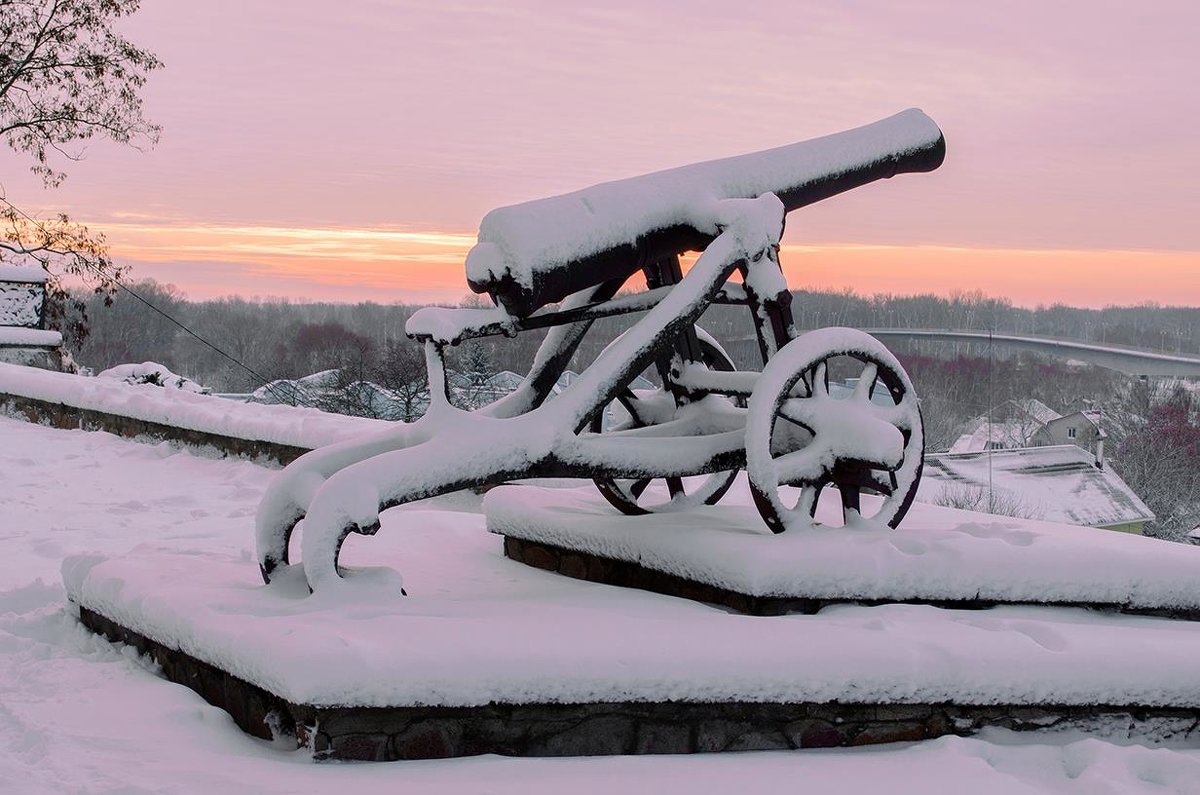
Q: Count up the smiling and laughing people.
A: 0